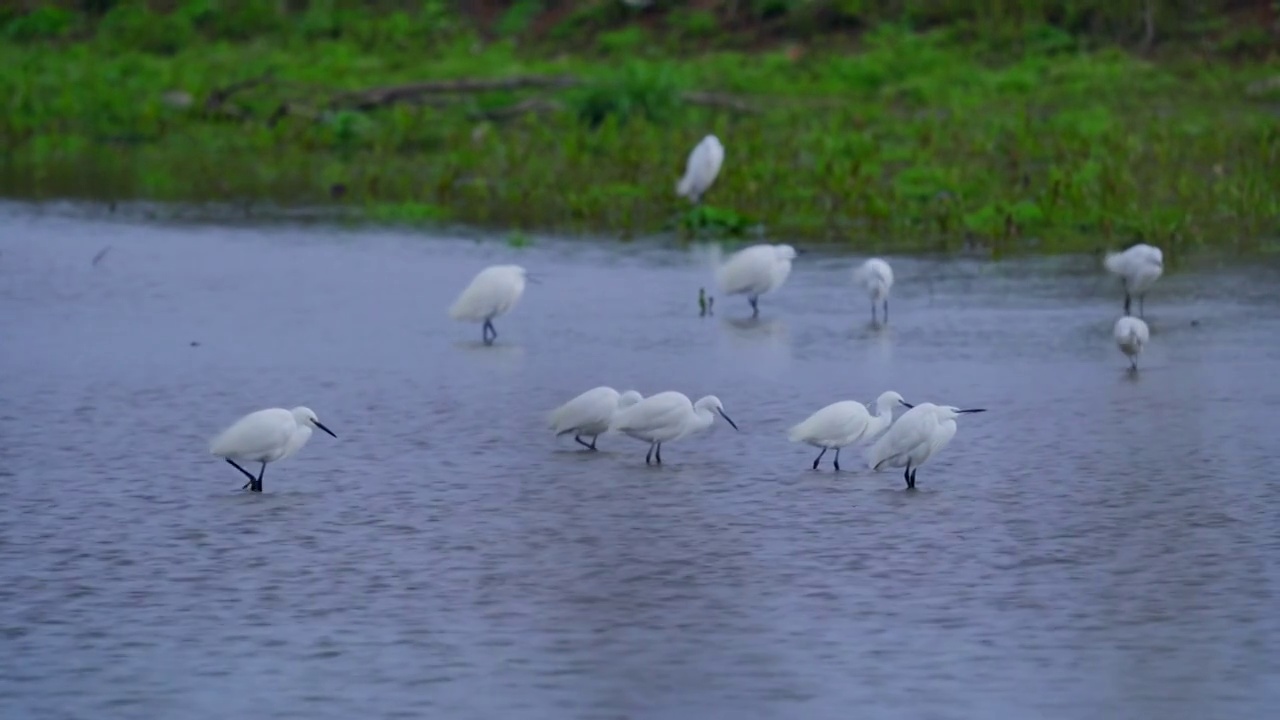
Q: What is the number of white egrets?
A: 11